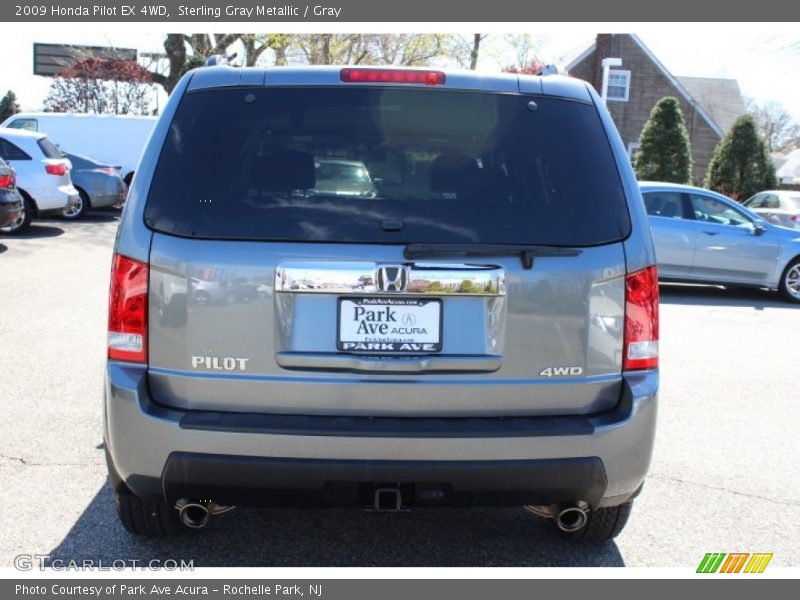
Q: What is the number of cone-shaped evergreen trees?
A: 2